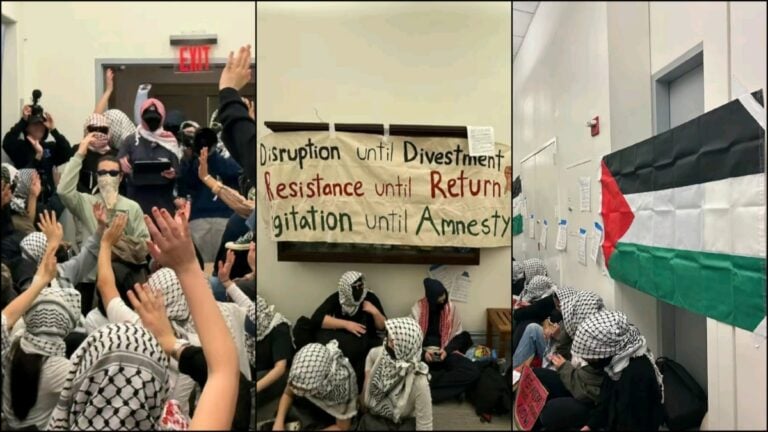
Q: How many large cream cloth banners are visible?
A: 1